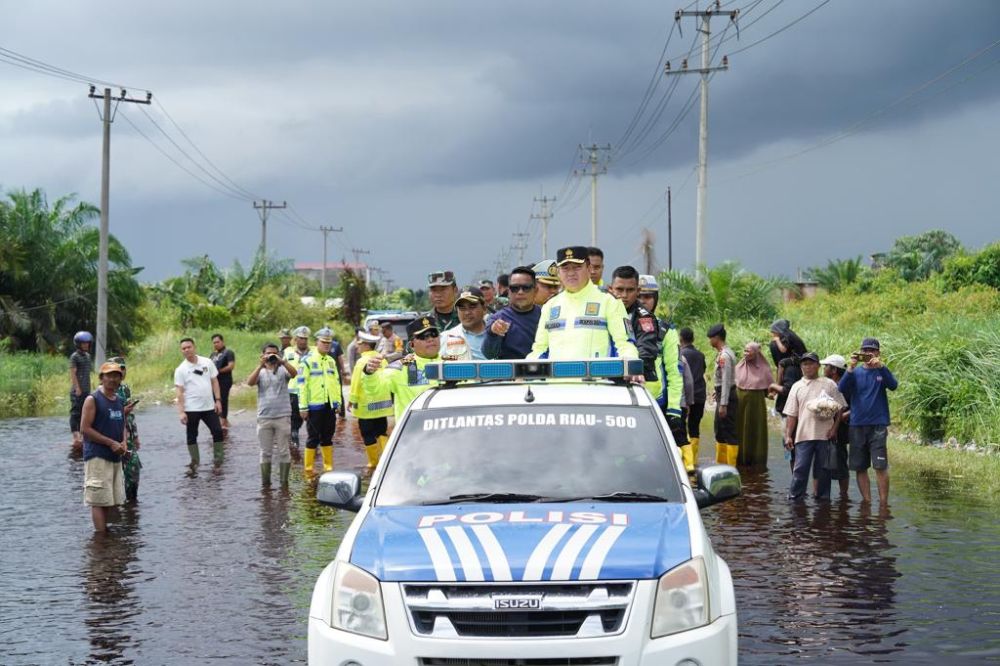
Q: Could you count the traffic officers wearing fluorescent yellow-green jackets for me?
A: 6